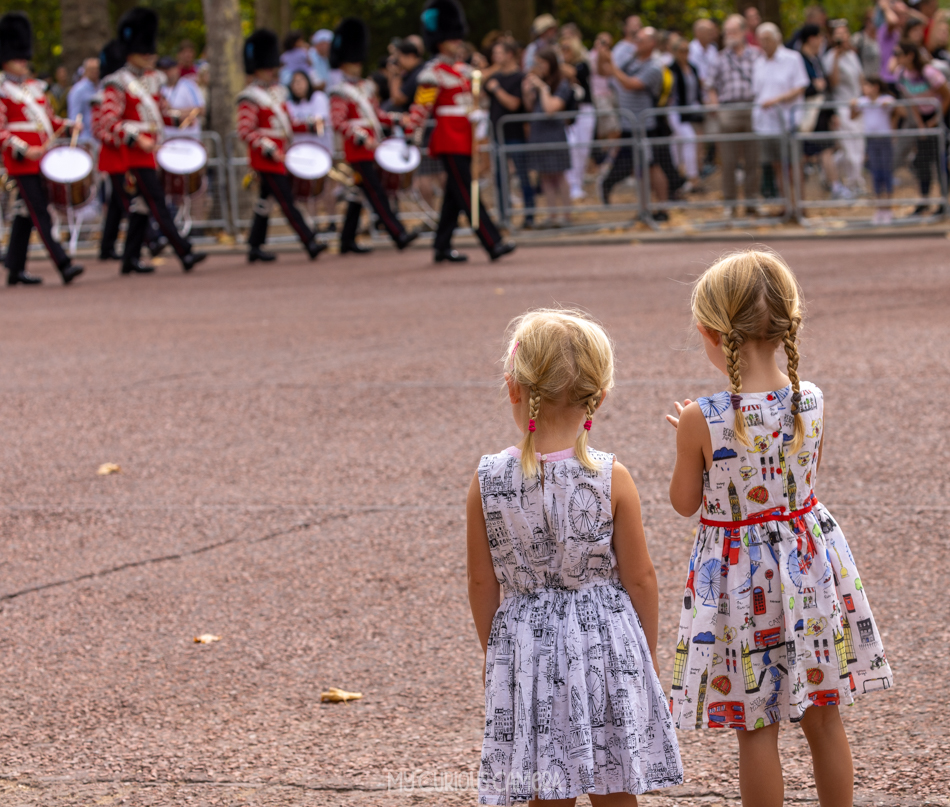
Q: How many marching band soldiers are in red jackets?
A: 6